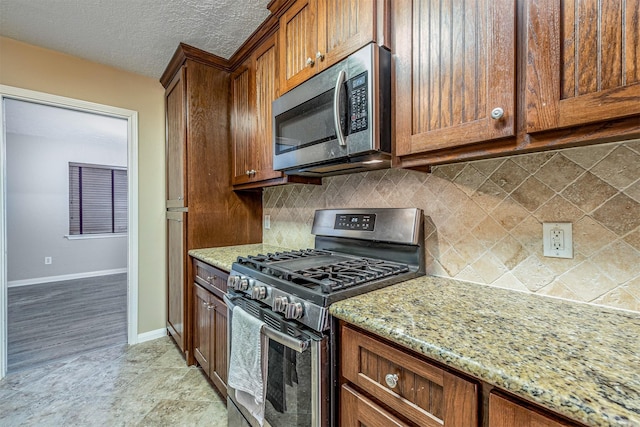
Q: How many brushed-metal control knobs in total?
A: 5